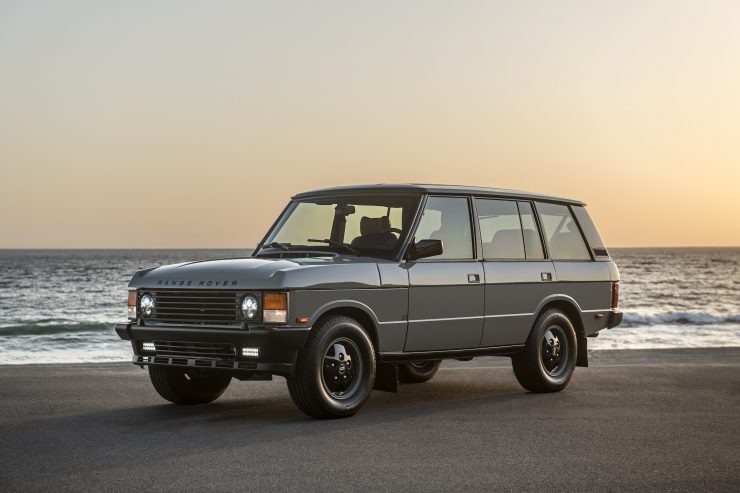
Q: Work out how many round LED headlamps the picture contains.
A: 2